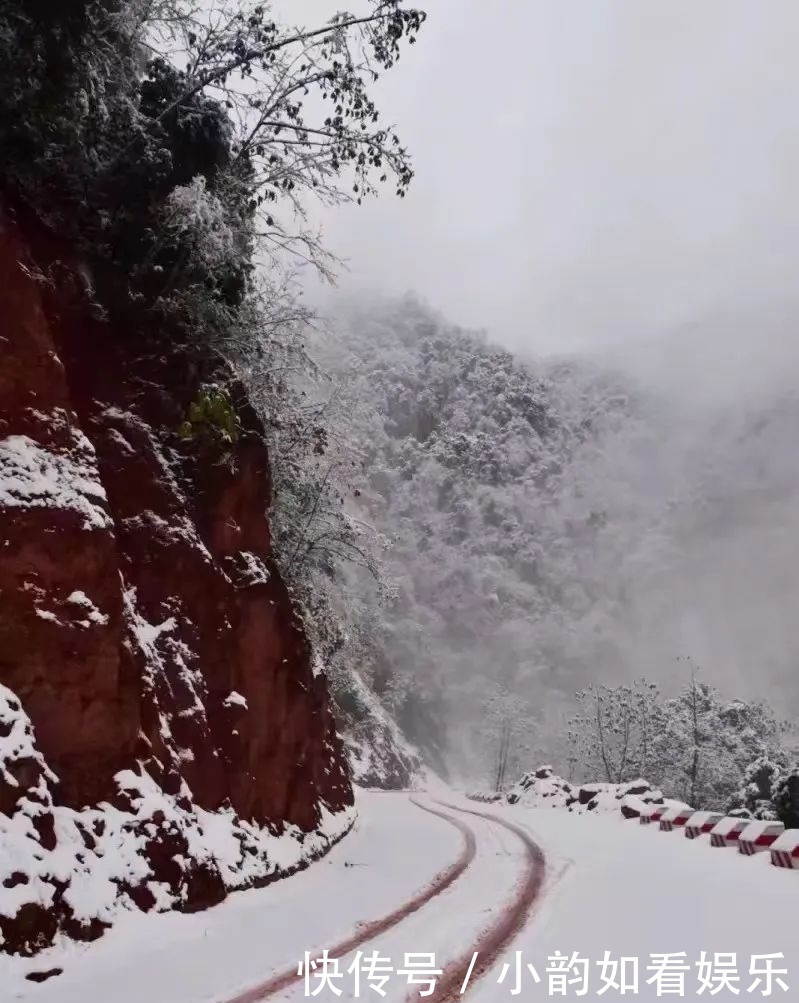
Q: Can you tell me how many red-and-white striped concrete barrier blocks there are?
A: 6